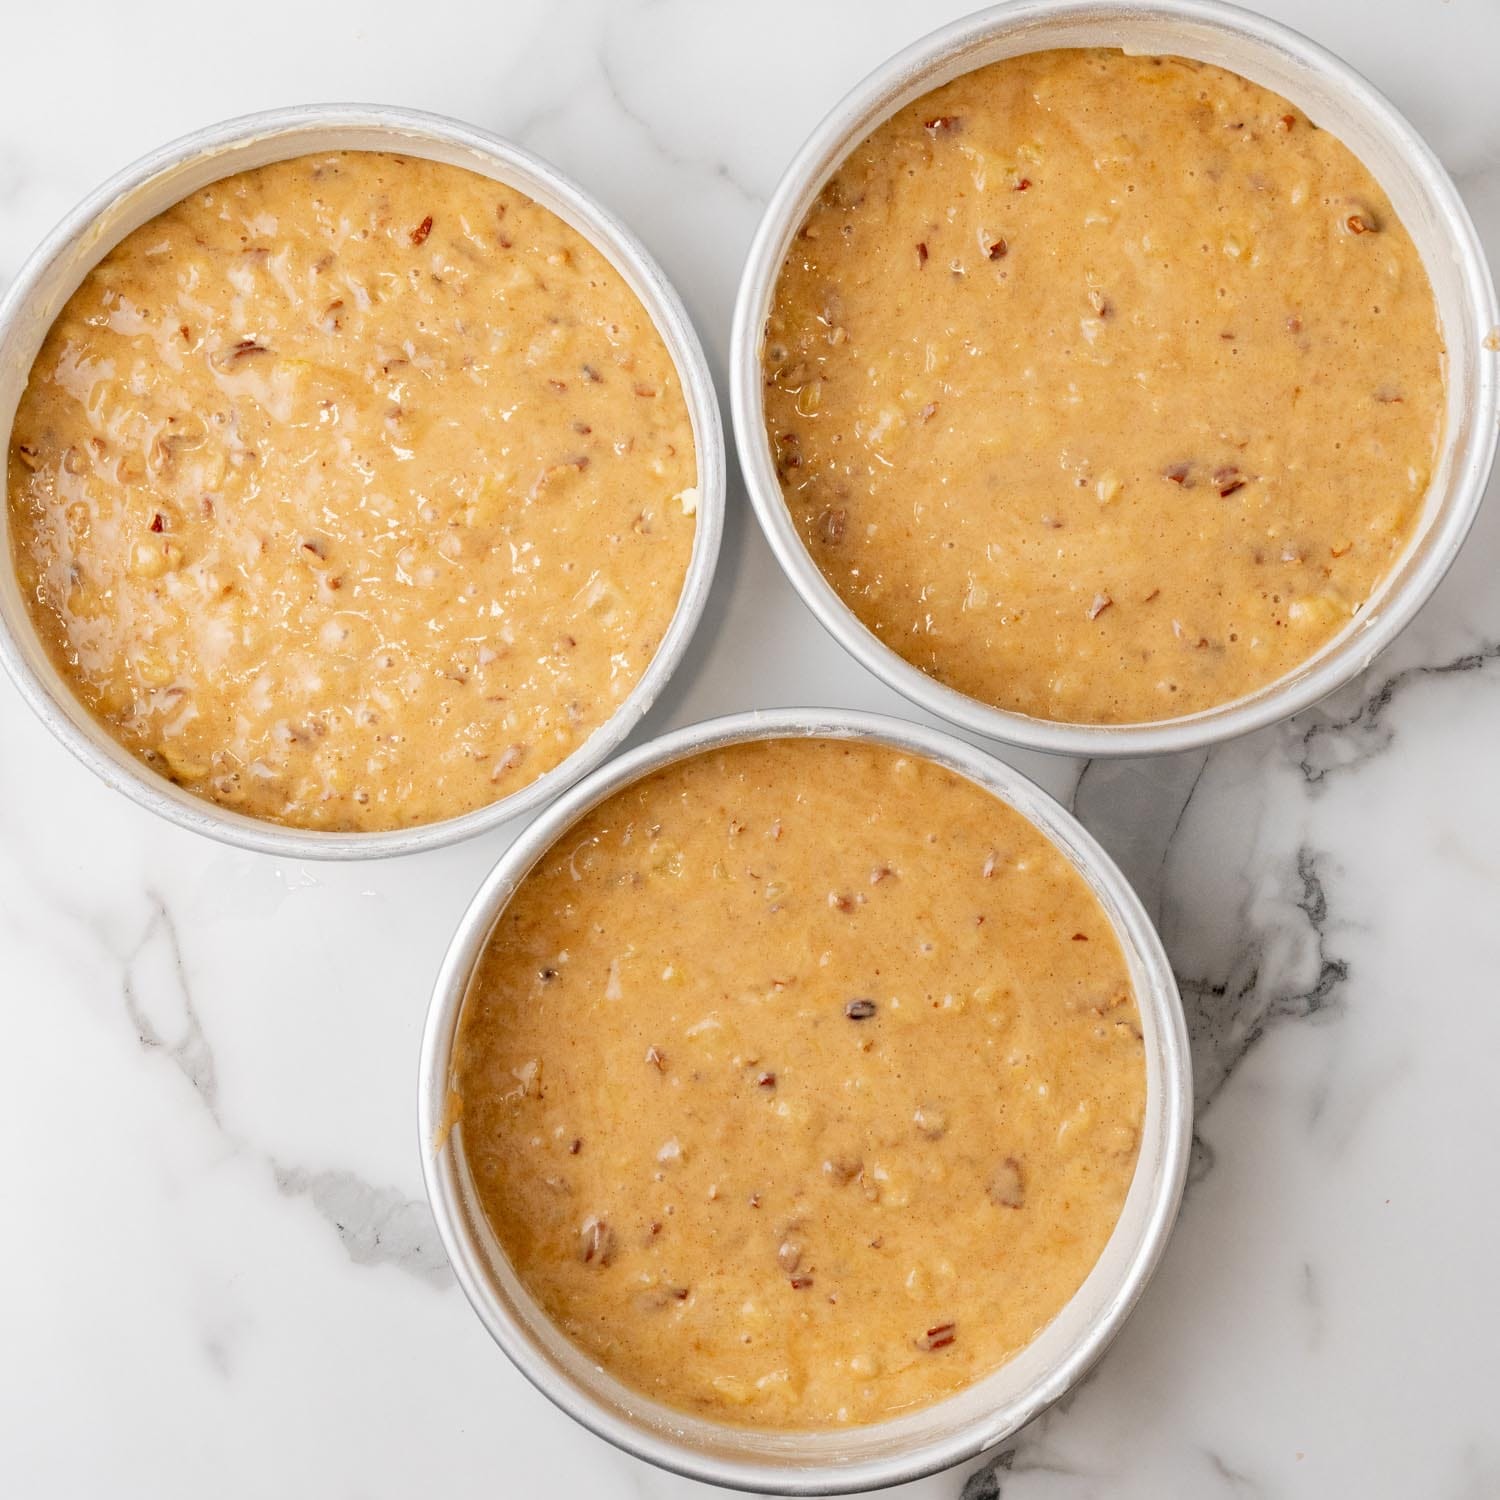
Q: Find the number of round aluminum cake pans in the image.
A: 3